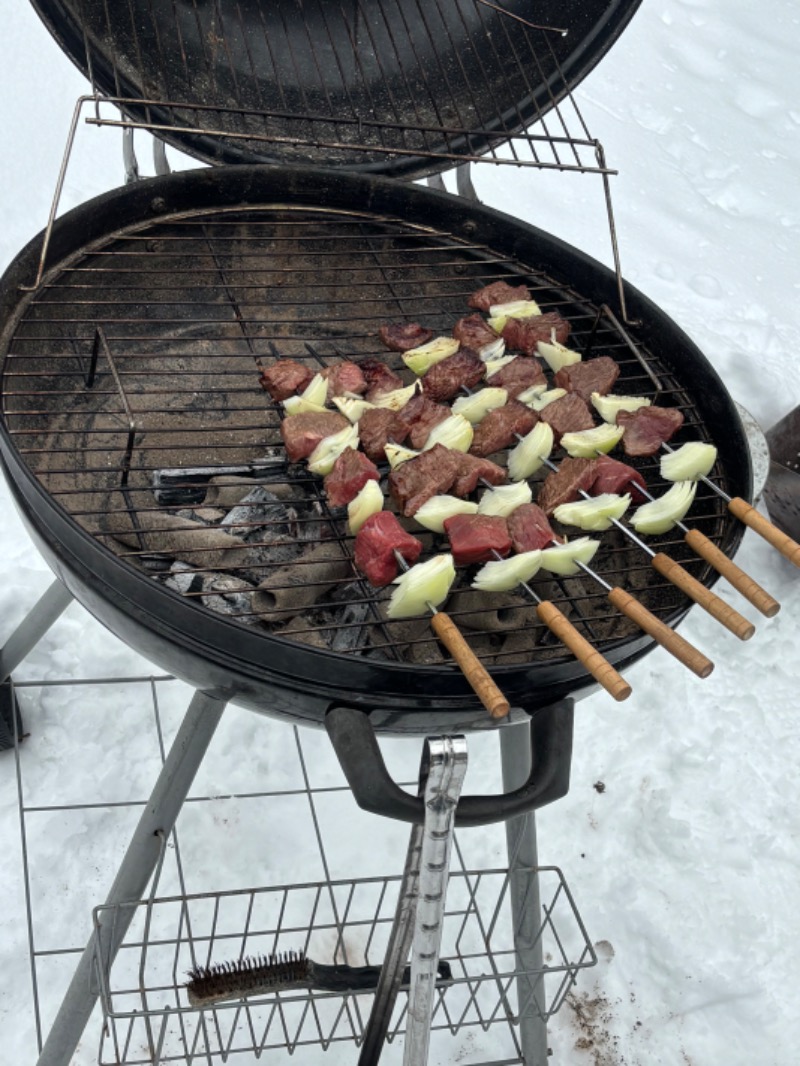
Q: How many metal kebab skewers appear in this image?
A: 6